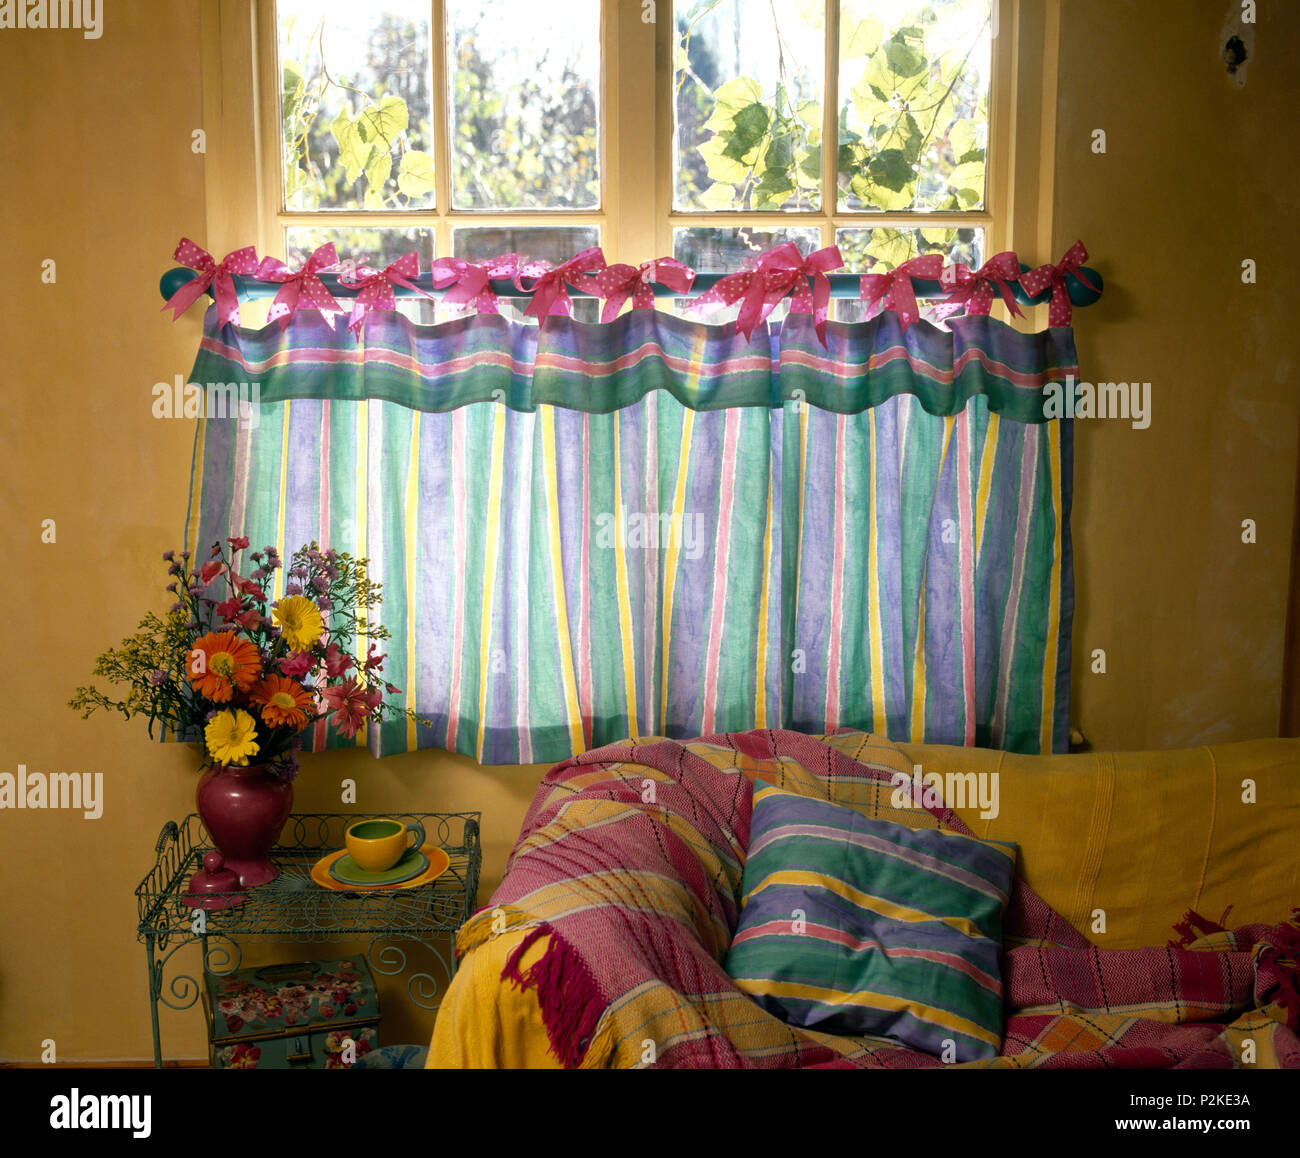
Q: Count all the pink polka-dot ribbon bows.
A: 11